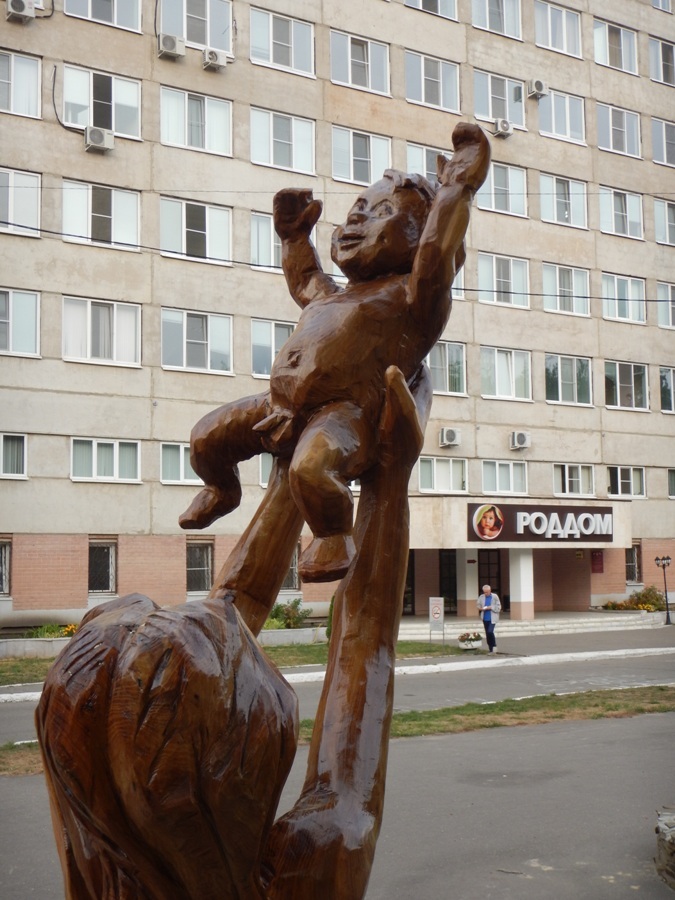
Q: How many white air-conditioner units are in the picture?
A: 8